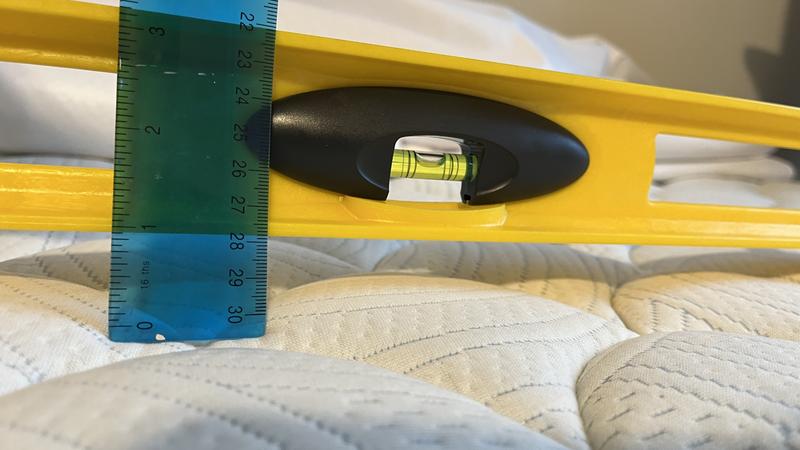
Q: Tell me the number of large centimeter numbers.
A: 9